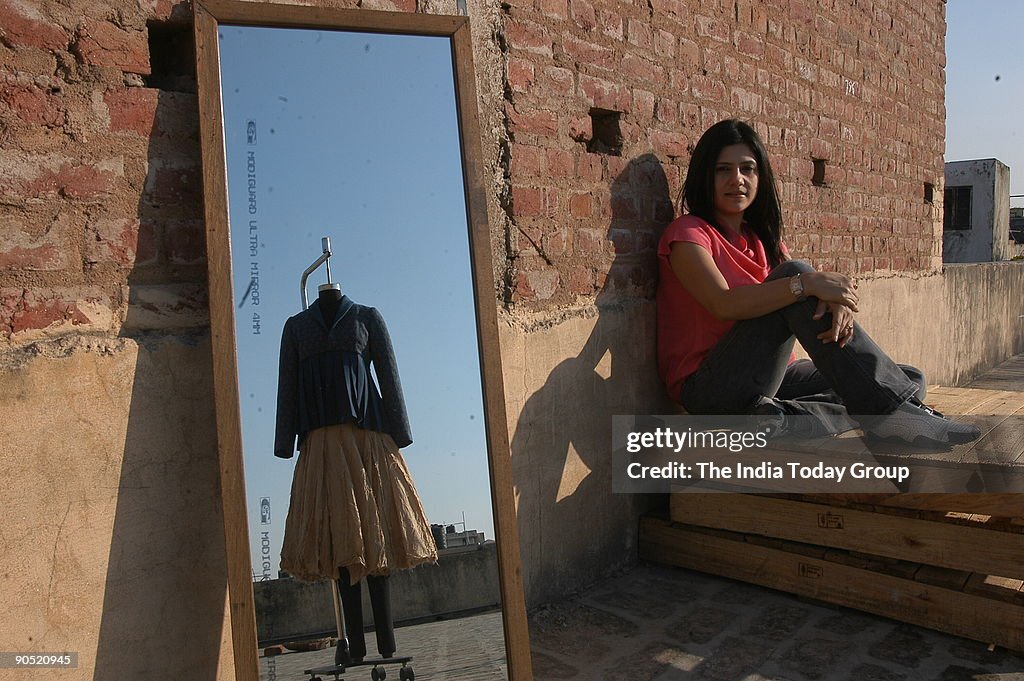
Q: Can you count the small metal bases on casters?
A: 1